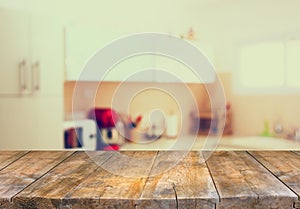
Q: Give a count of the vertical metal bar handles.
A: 2